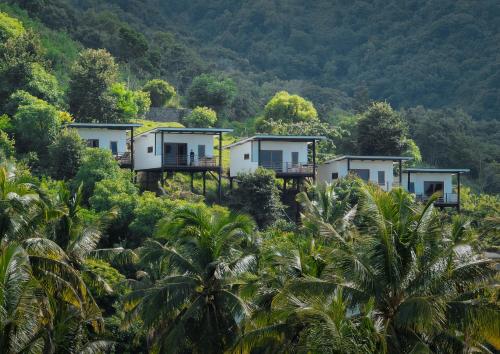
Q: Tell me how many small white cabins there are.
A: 5